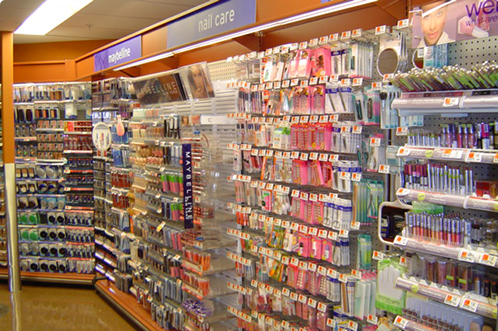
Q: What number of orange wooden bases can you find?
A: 2